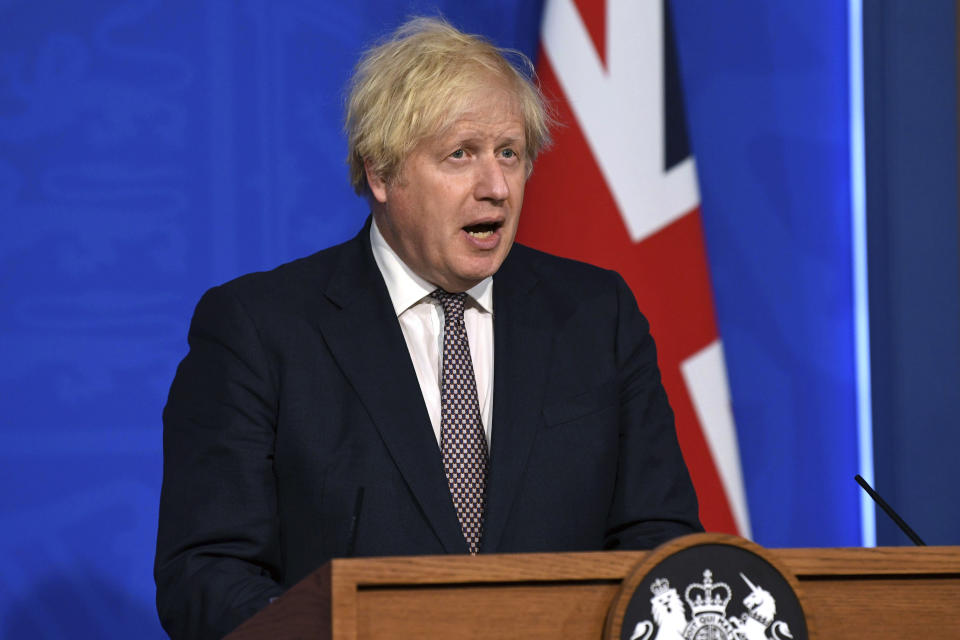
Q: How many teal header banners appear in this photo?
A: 0